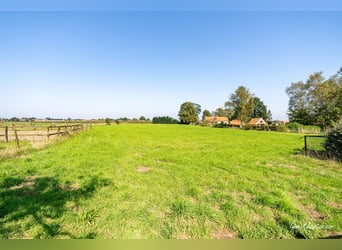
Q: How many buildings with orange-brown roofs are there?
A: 3